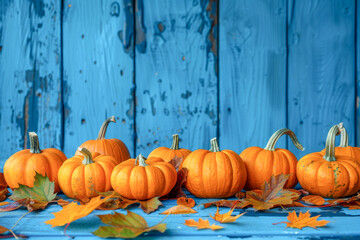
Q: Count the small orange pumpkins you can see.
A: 9